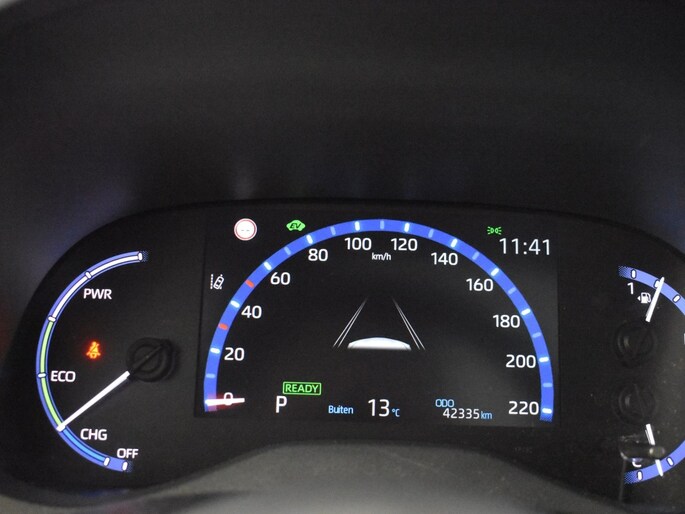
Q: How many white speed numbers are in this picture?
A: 12